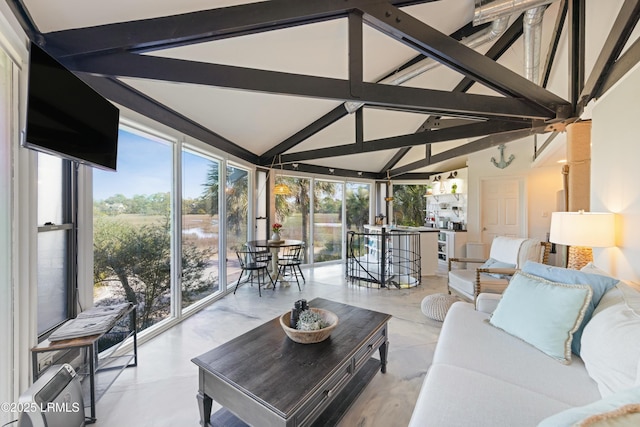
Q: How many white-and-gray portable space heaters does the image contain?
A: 1